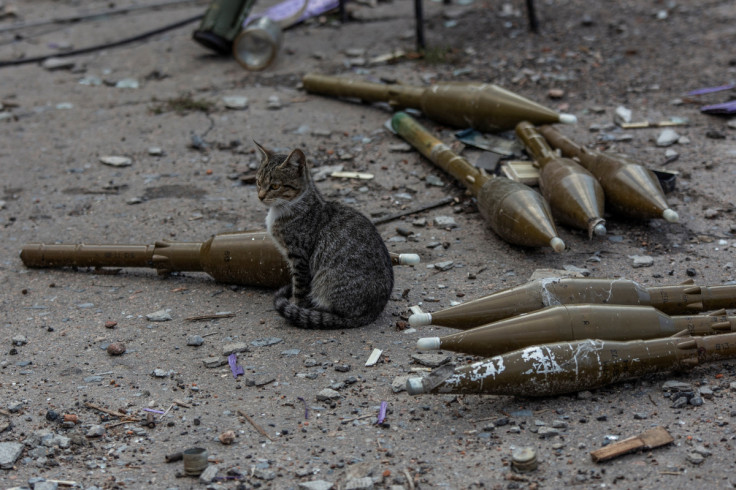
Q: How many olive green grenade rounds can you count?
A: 8